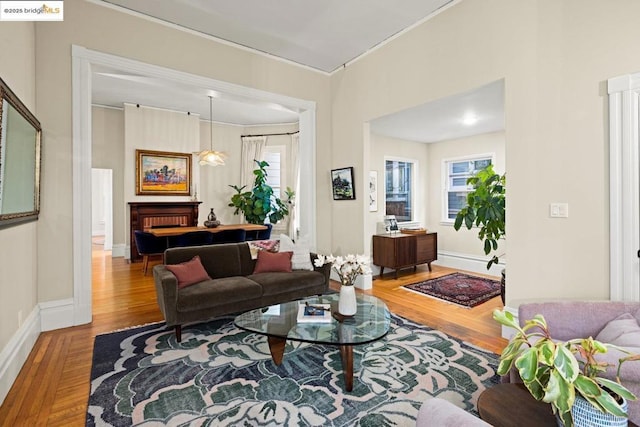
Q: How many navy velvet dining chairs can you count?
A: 4